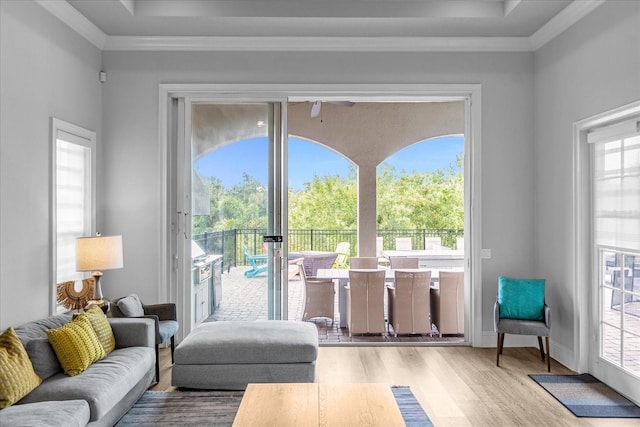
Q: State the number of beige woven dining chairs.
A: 6